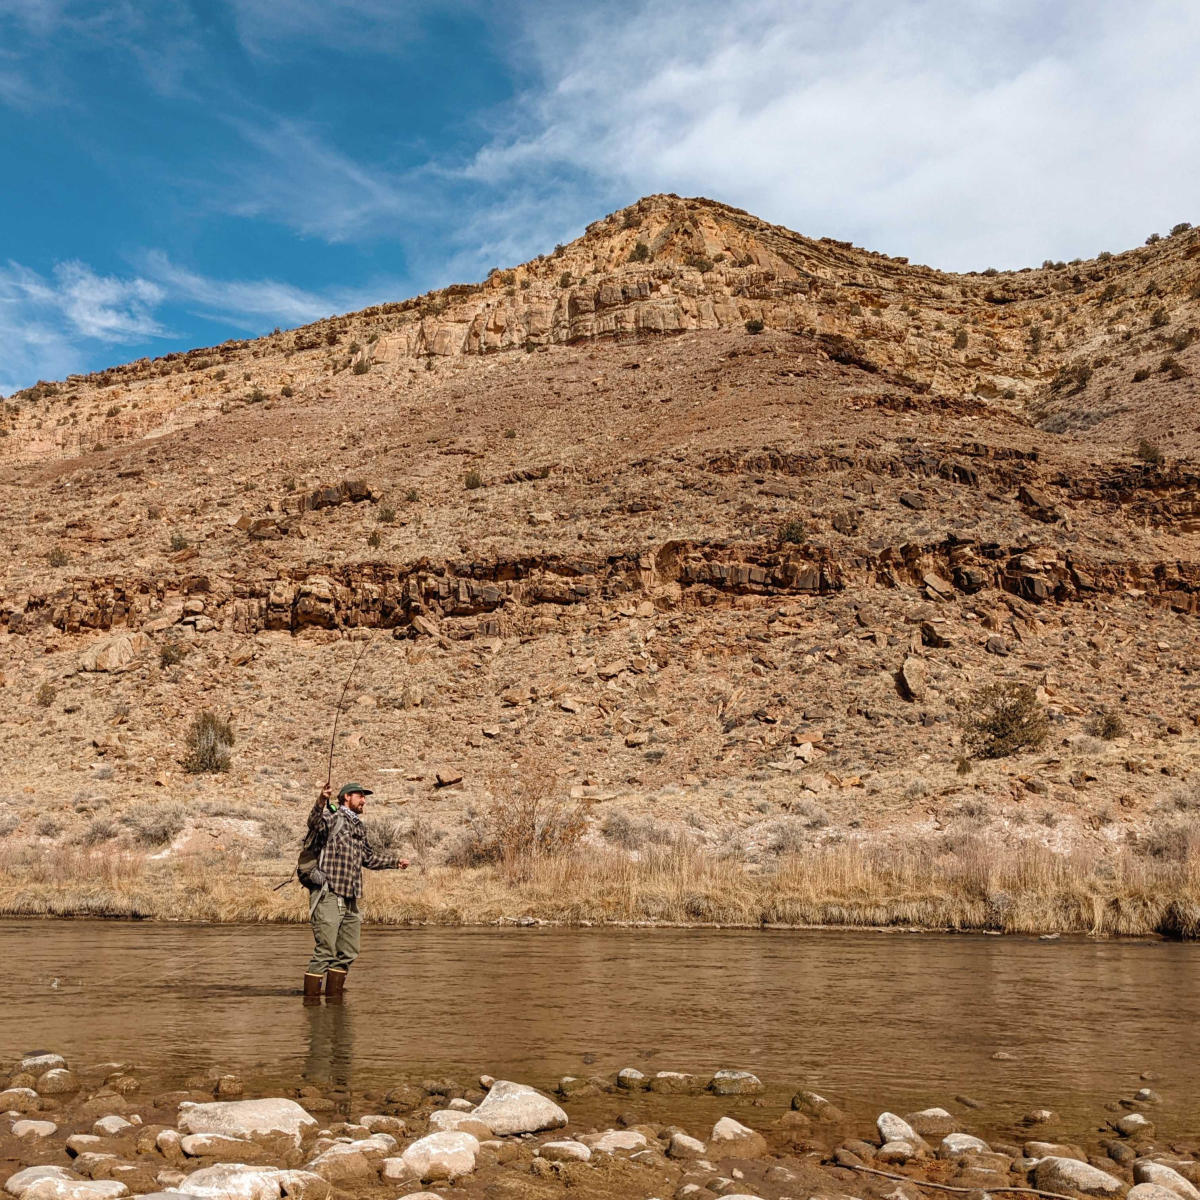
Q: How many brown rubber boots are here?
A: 2